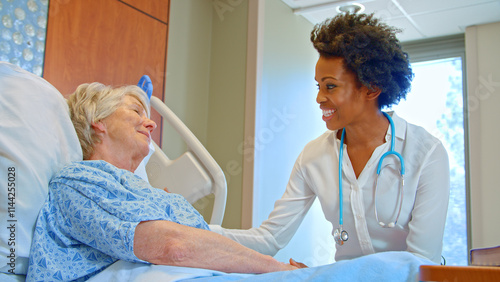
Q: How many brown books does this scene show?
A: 1